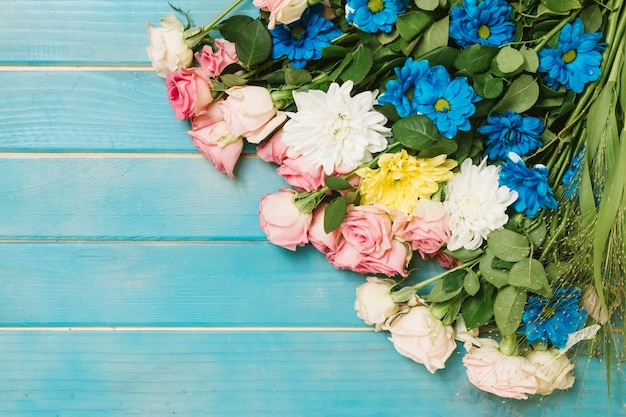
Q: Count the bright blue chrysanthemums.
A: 10